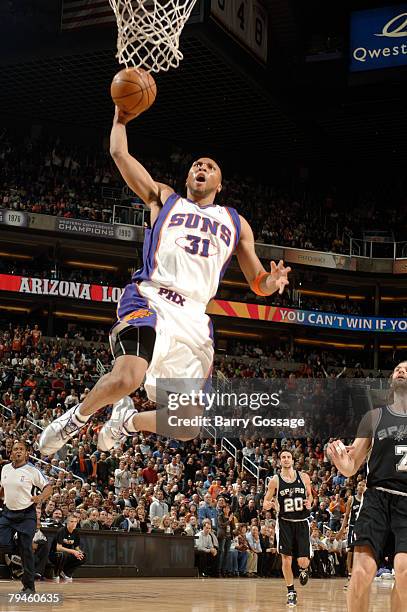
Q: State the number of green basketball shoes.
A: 0